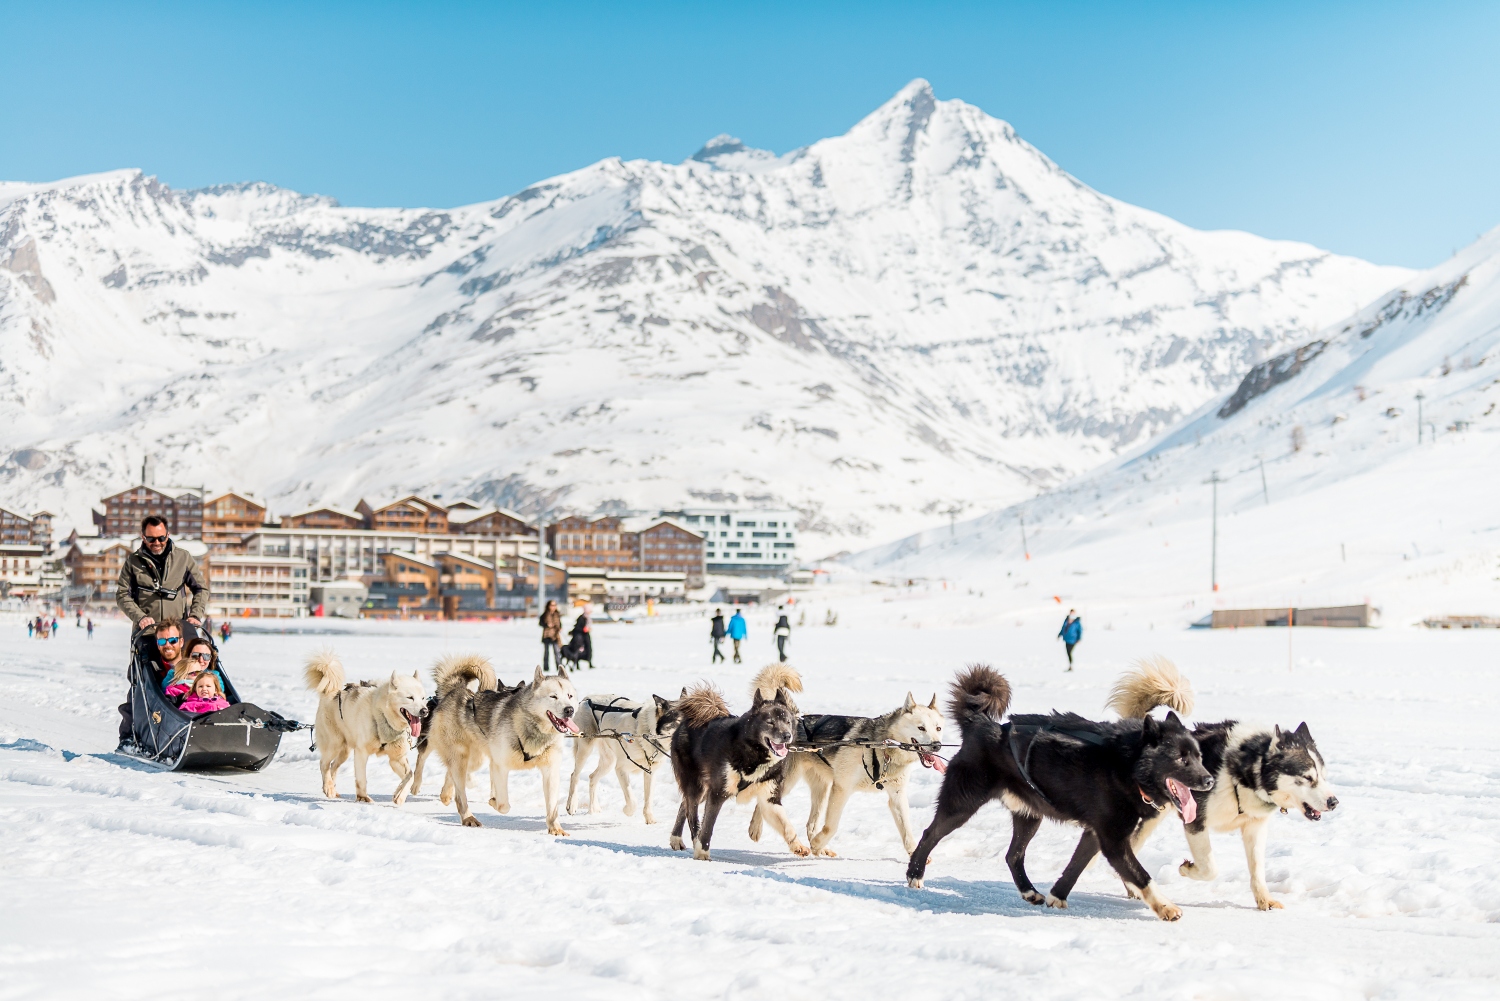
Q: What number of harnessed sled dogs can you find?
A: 8